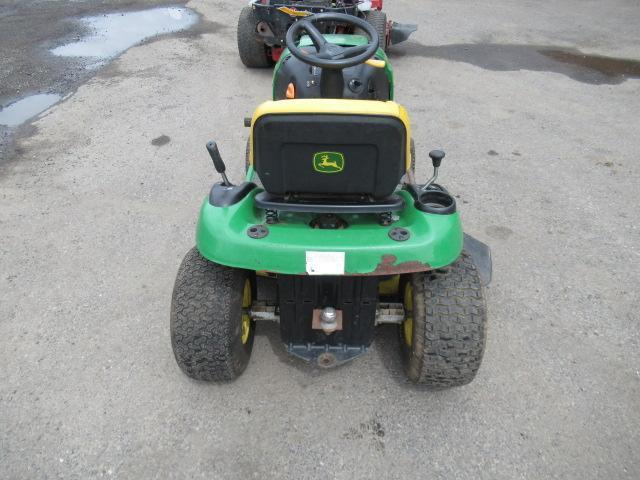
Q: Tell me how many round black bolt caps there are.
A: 2